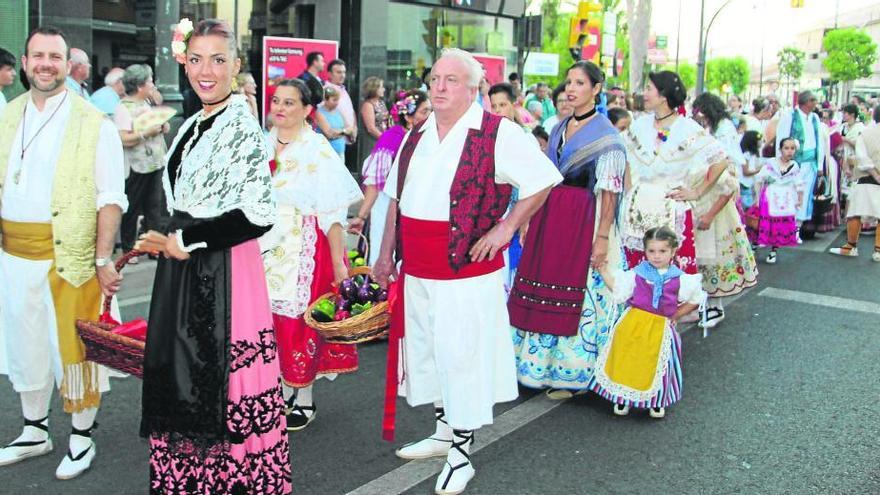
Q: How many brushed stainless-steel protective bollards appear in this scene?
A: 0